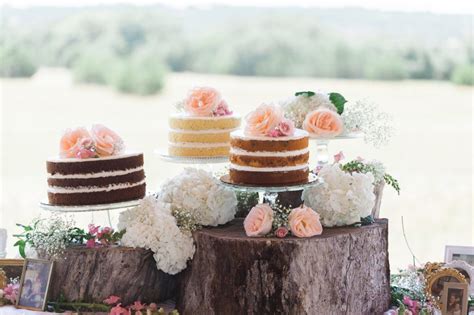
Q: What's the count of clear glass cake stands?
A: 4